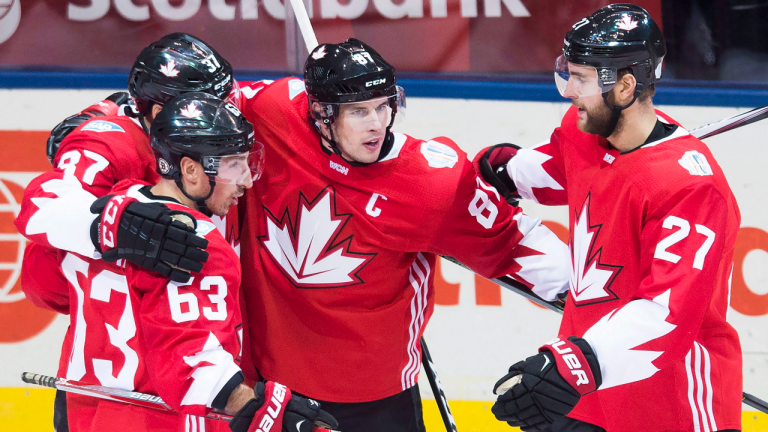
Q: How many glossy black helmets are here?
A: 4